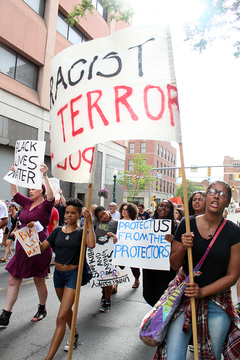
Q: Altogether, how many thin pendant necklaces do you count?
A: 2